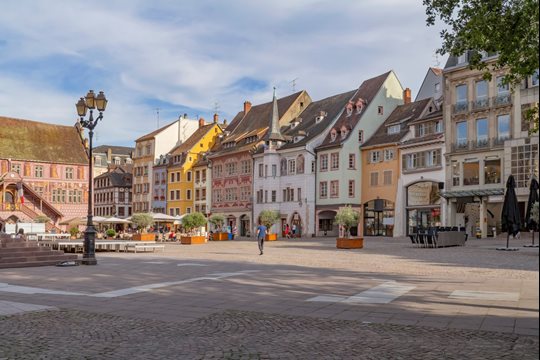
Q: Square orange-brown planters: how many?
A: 5